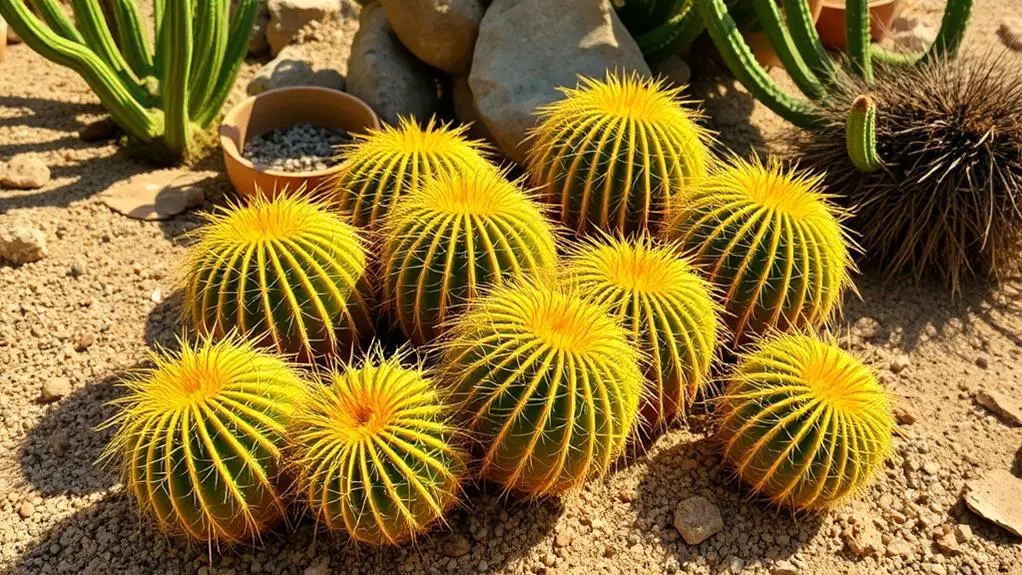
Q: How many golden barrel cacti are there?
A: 10